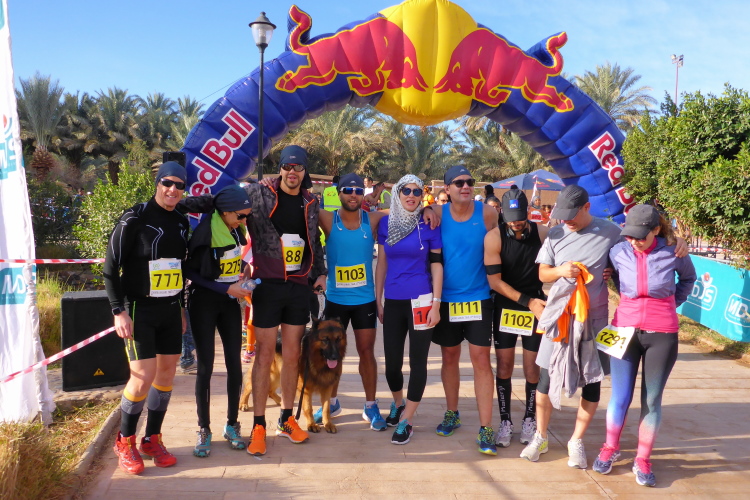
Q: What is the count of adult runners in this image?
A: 9